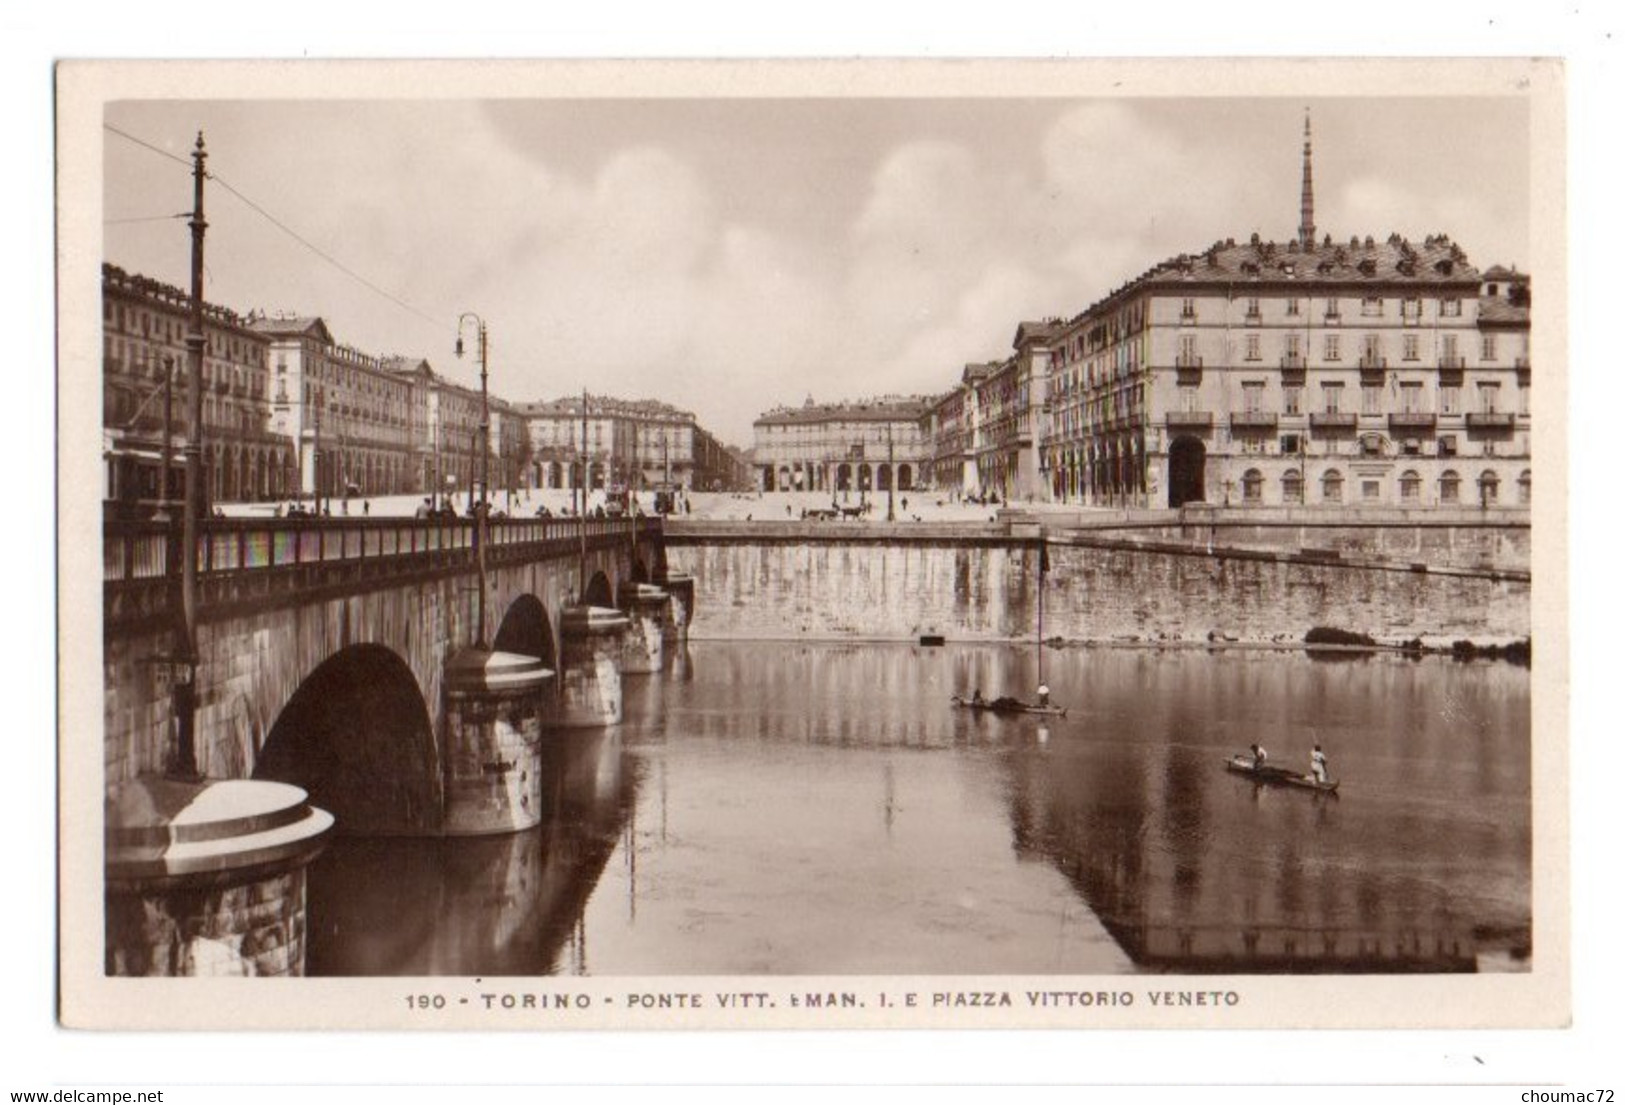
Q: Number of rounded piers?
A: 5